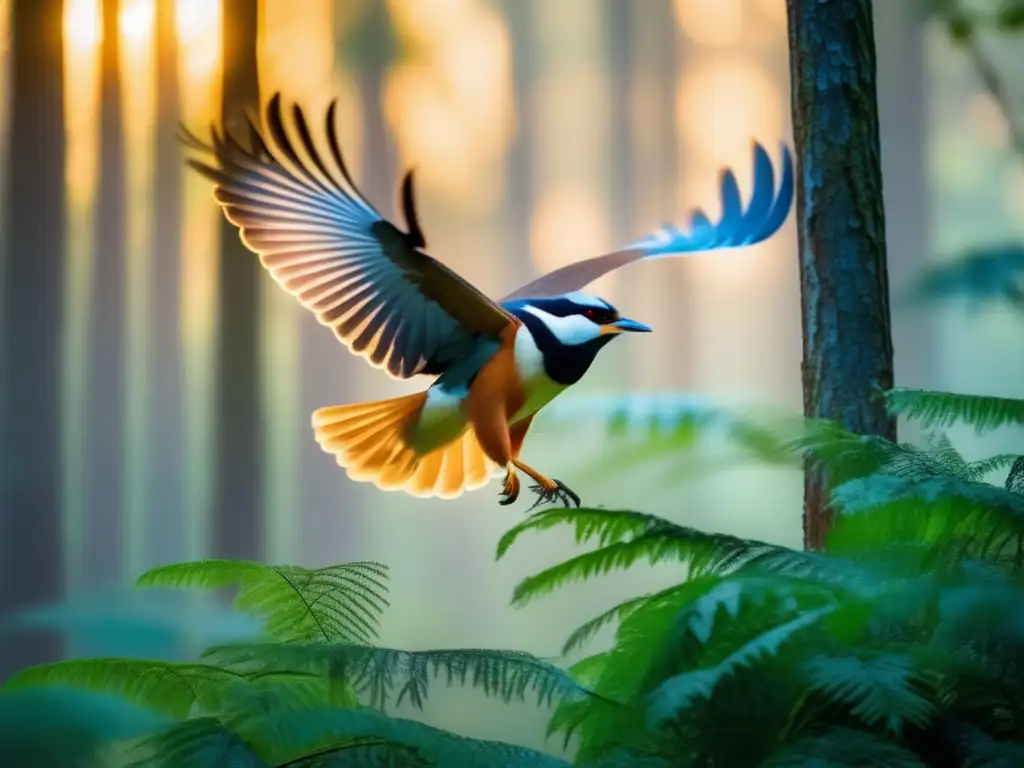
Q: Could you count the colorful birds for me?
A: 1